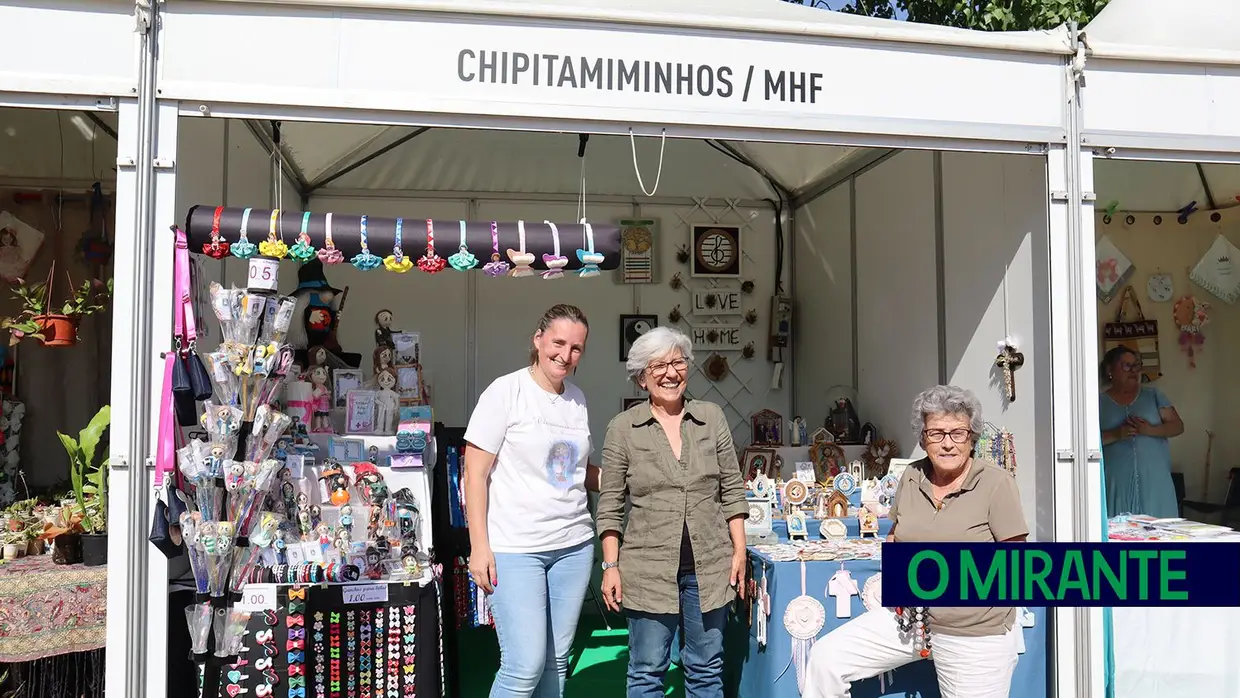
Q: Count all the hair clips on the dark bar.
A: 13